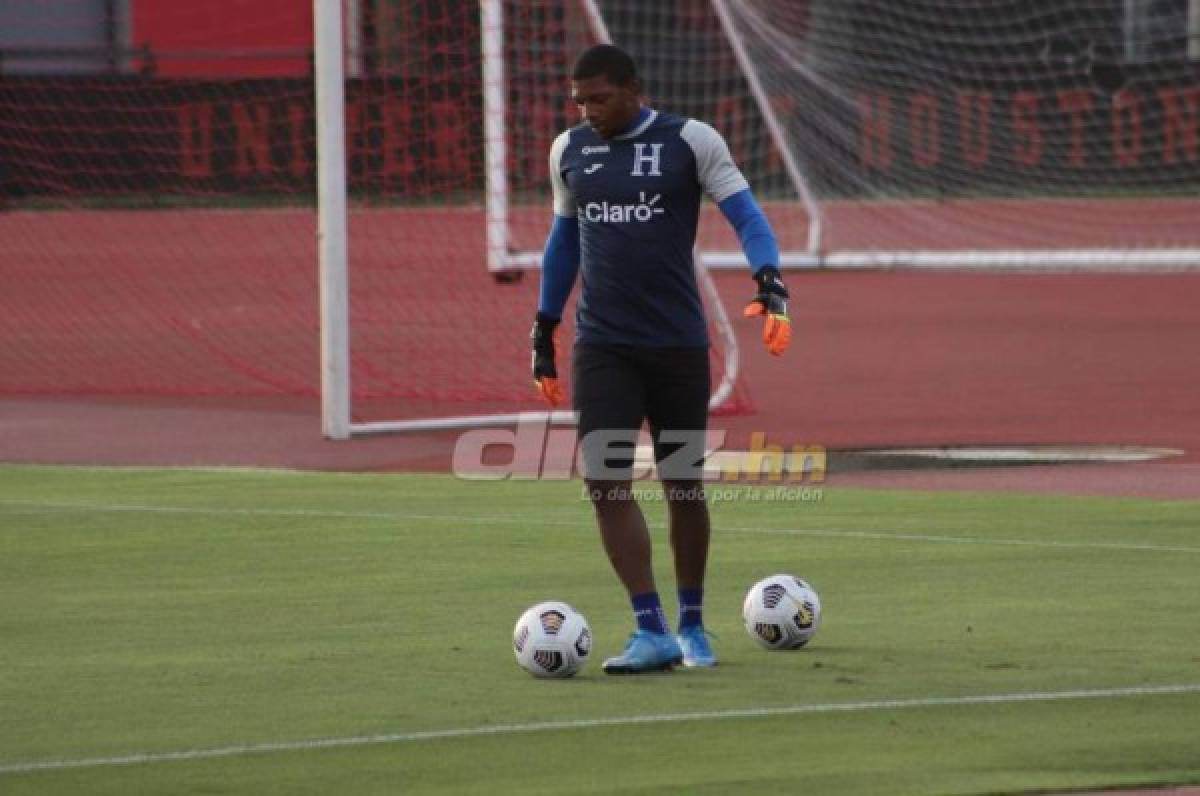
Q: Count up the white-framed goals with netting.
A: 2